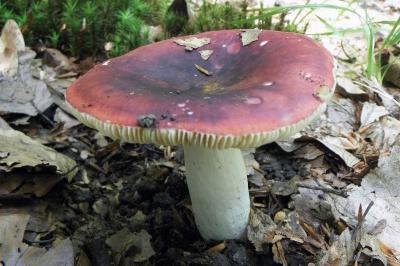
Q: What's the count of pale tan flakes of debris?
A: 4